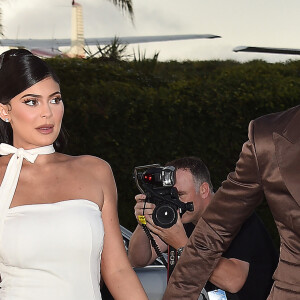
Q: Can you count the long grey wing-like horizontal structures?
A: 2